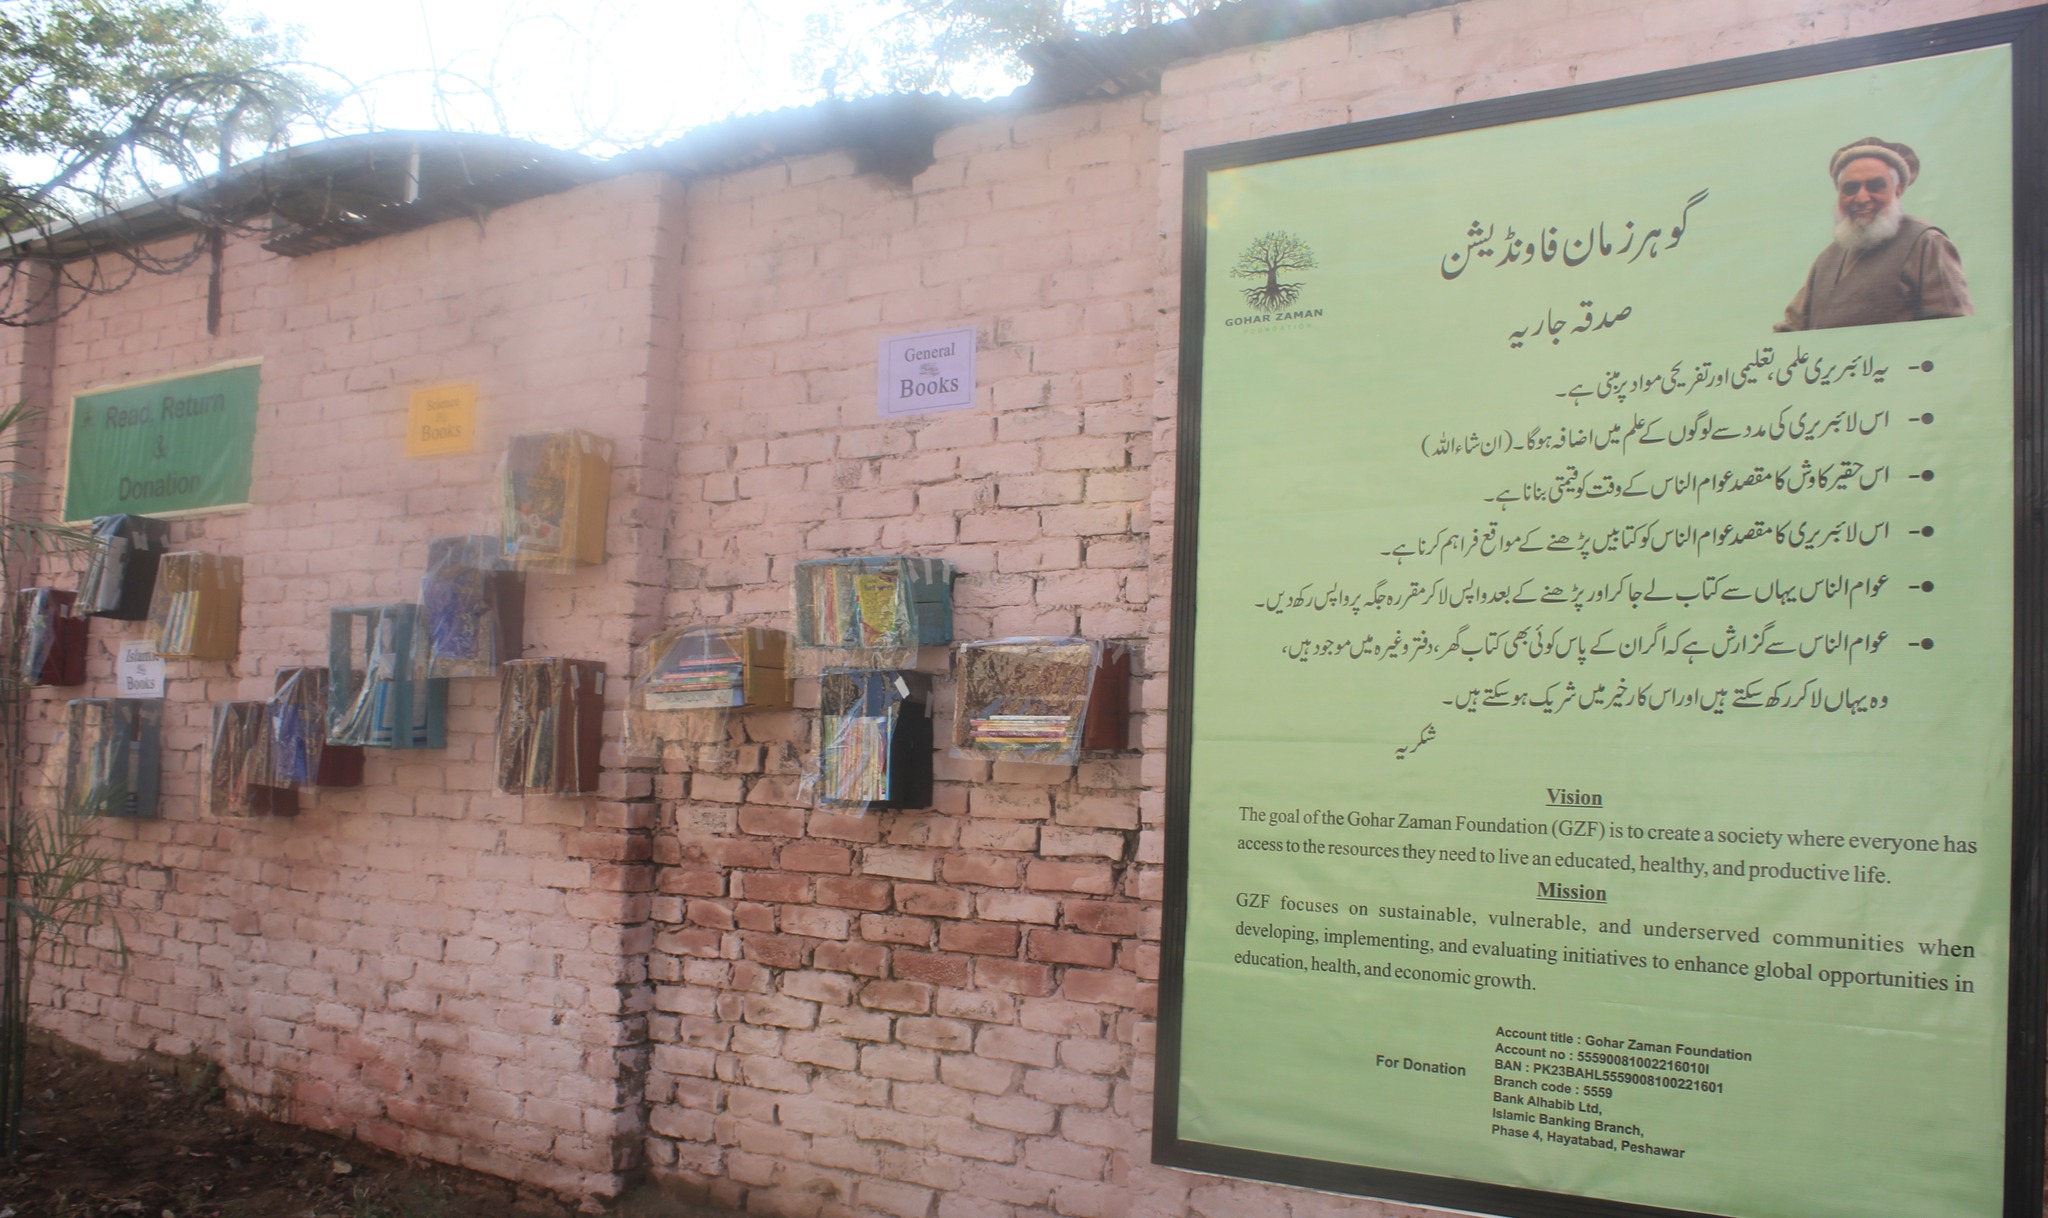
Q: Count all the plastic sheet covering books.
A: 14